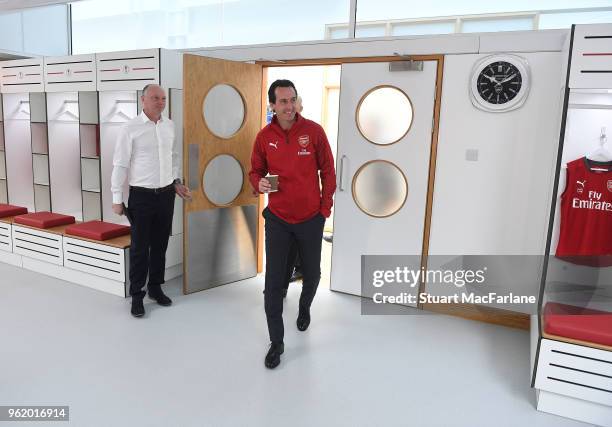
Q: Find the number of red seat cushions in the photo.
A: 4